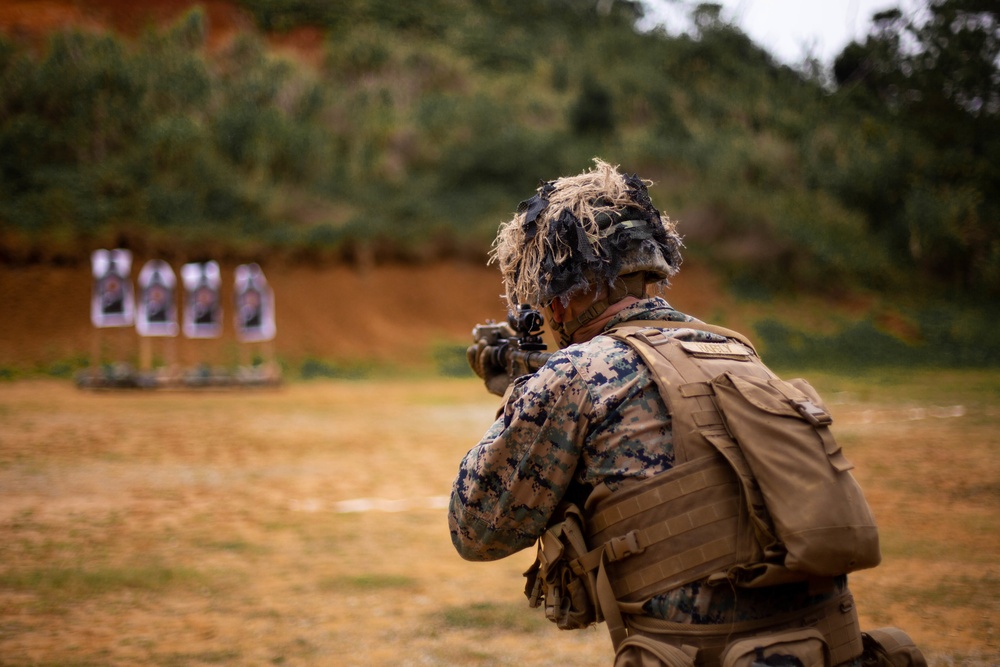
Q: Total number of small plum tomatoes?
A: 0